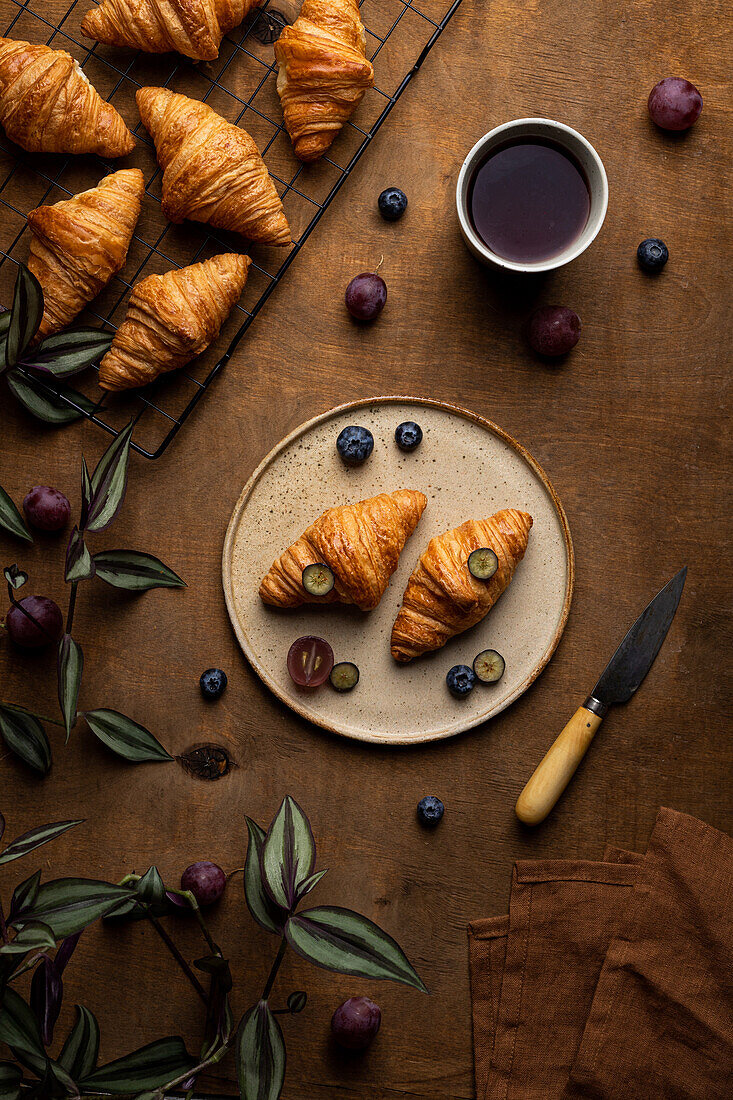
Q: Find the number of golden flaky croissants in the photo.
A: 8